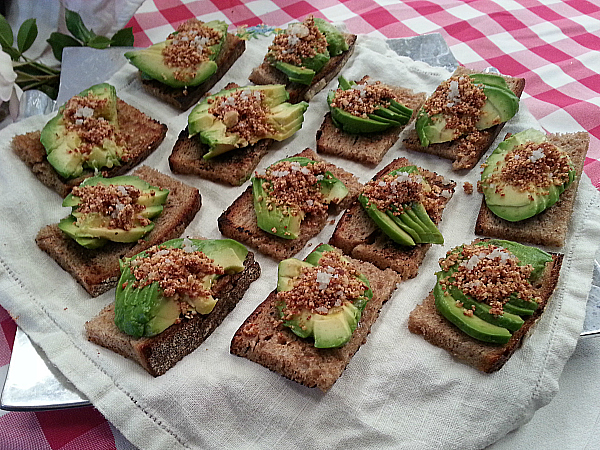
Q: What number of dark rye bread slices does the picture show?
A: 13